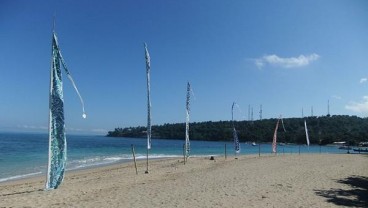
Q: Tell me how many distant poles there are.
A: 6